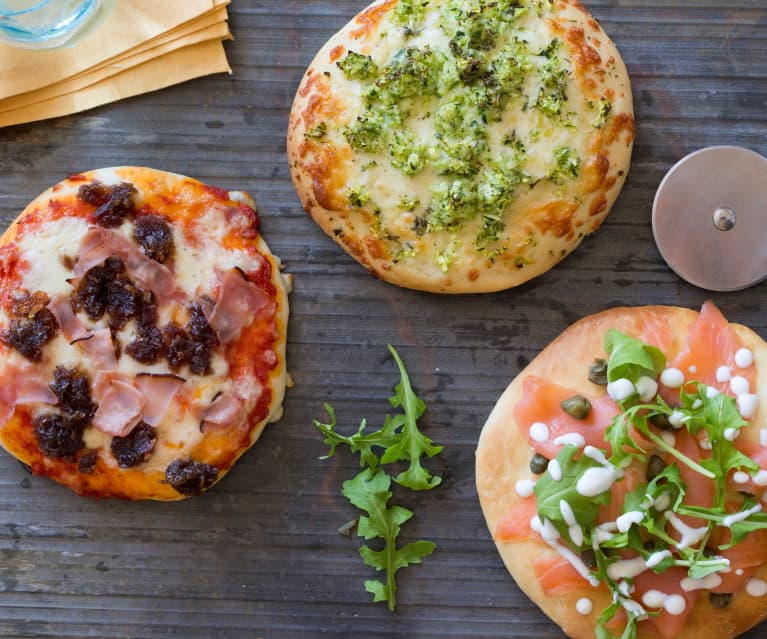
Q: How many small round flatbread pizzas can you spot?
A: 3